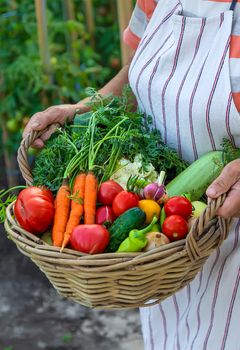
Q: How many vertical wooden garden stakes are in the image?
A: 4